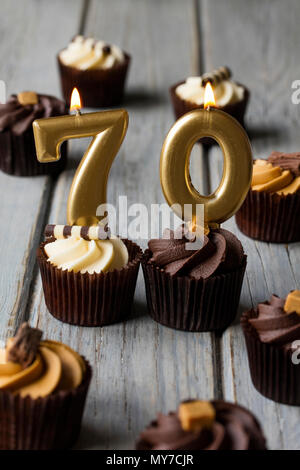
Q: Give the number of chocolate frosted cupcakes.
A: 4